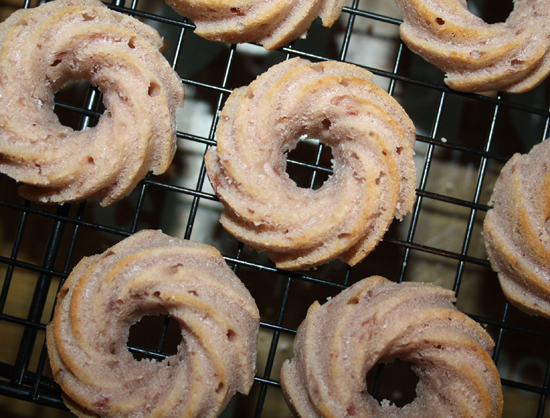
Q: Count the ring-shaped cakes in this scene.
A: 7